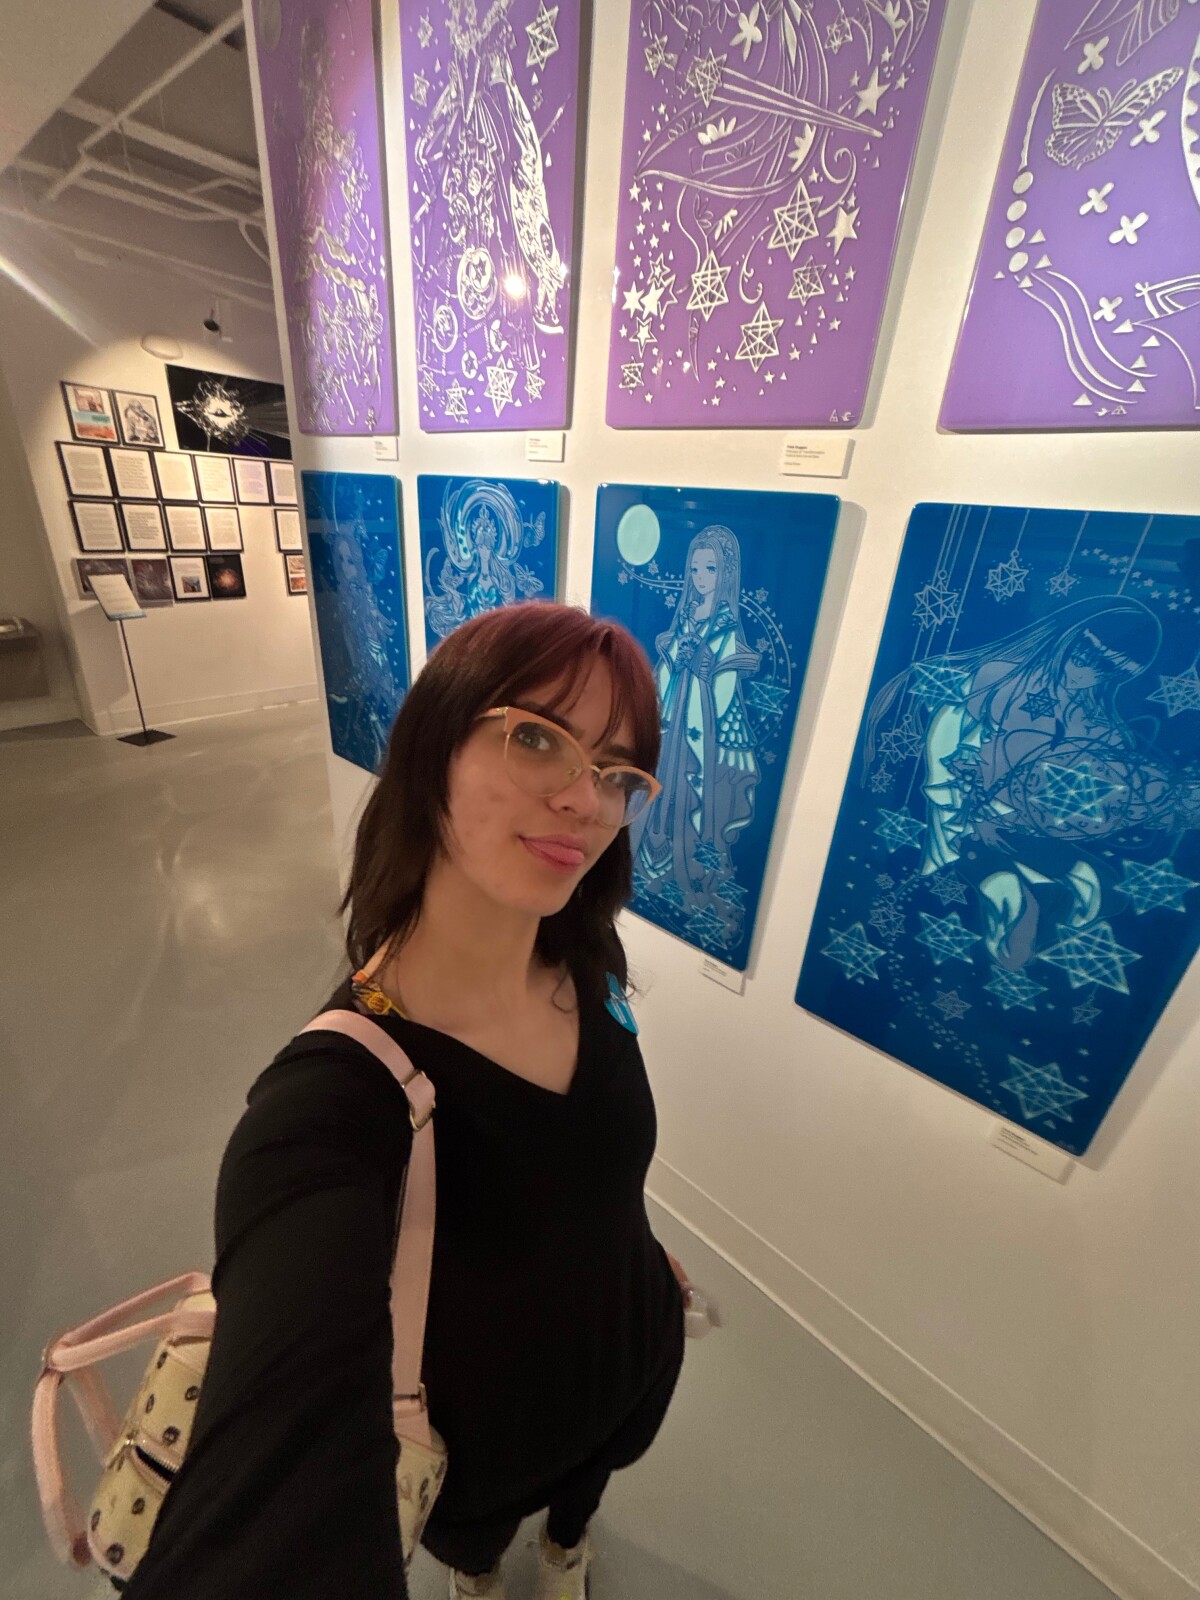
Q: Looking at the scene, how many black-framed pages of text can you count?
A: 11